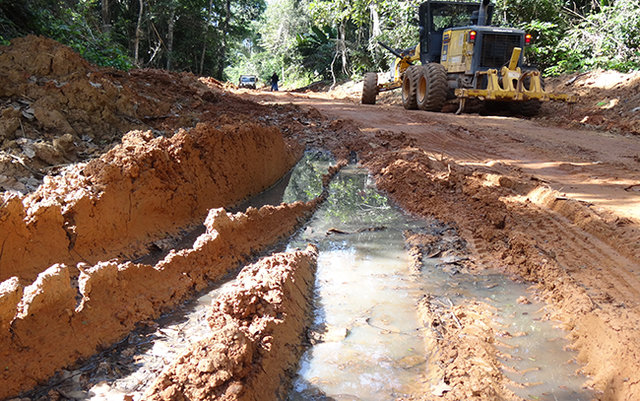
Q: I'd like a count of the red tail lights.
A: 2